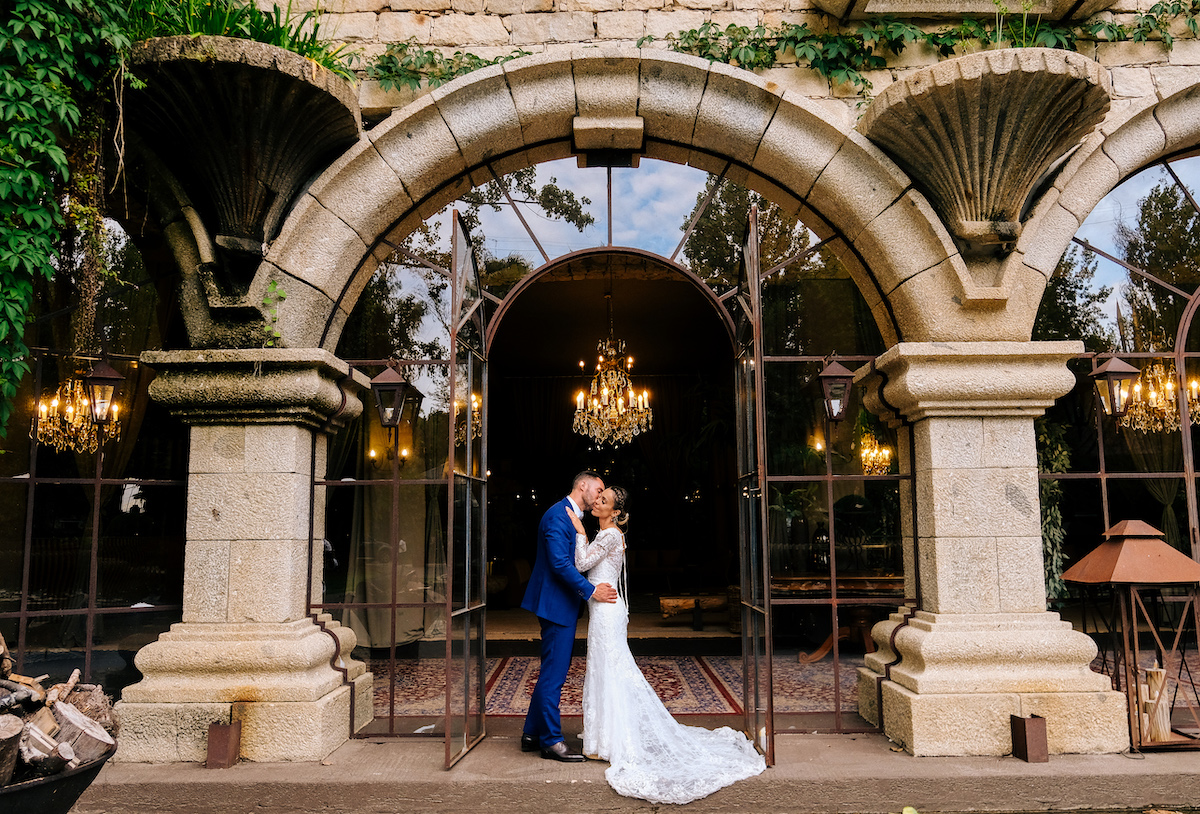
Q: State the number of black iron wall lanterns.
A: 4